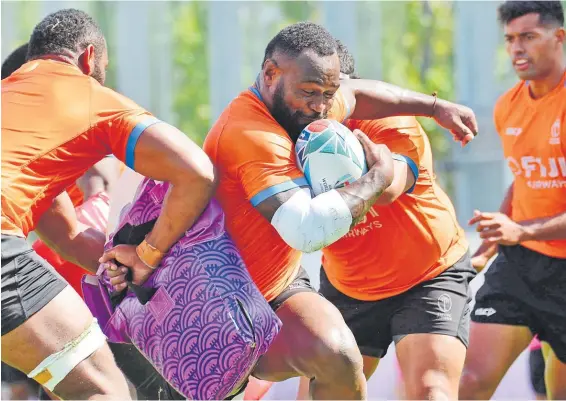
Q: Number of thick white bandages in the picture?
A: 2